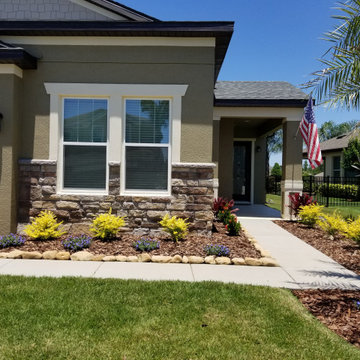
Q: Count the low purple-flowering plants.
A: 4